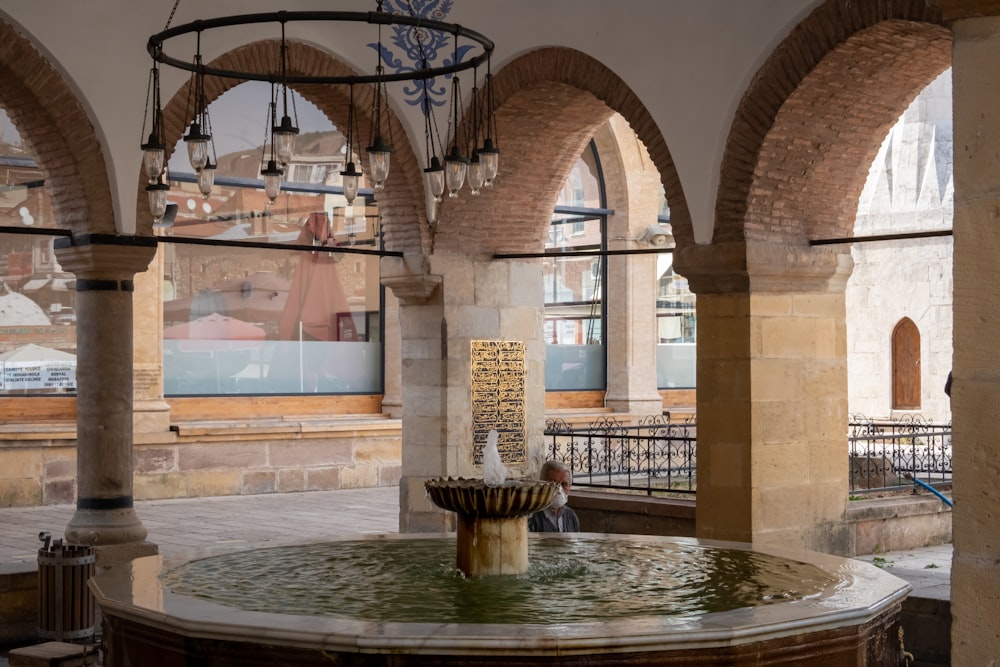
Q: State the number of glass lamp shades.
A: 12